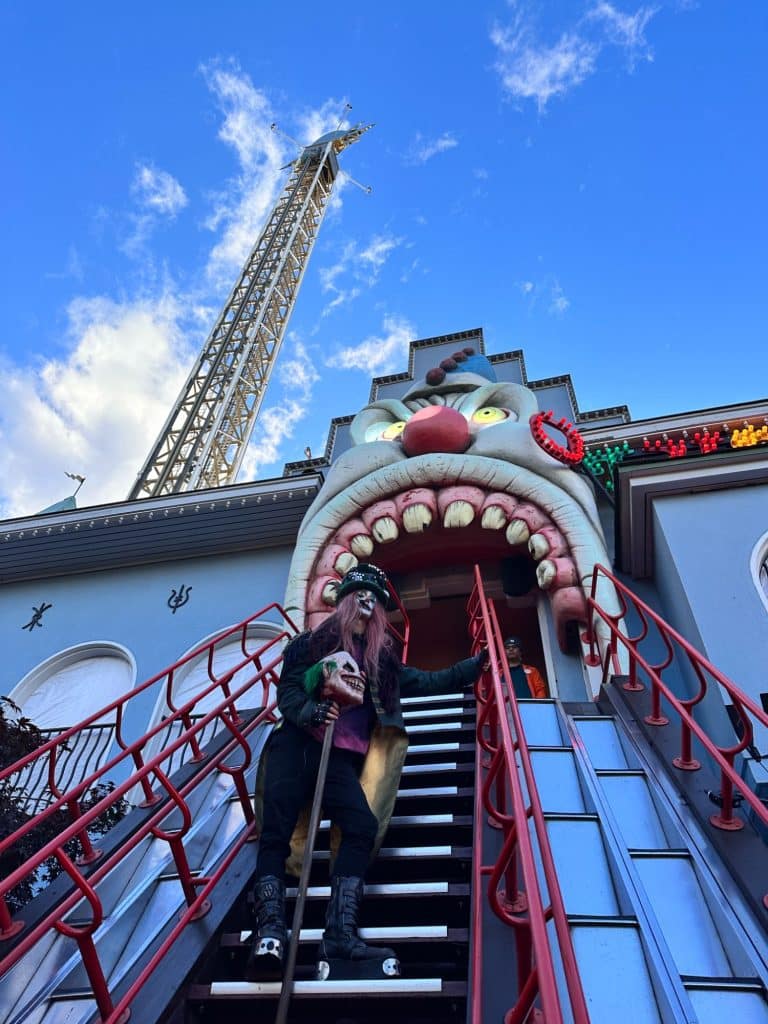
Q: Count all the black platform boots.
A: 2